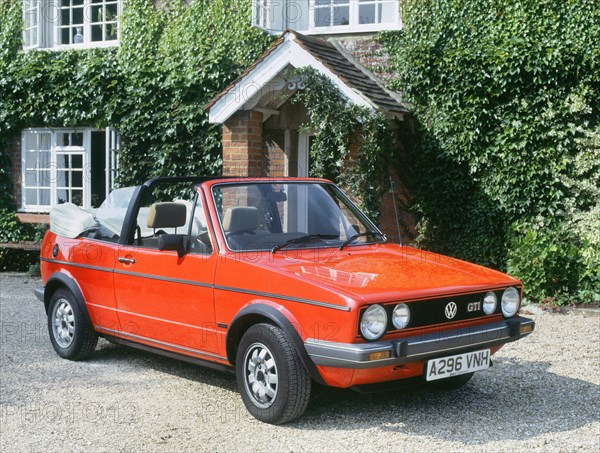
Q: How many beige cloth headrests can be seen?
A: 2